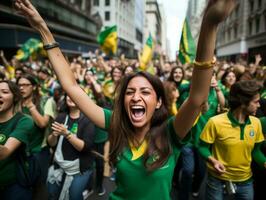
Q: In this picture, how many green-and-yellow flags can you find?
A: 4